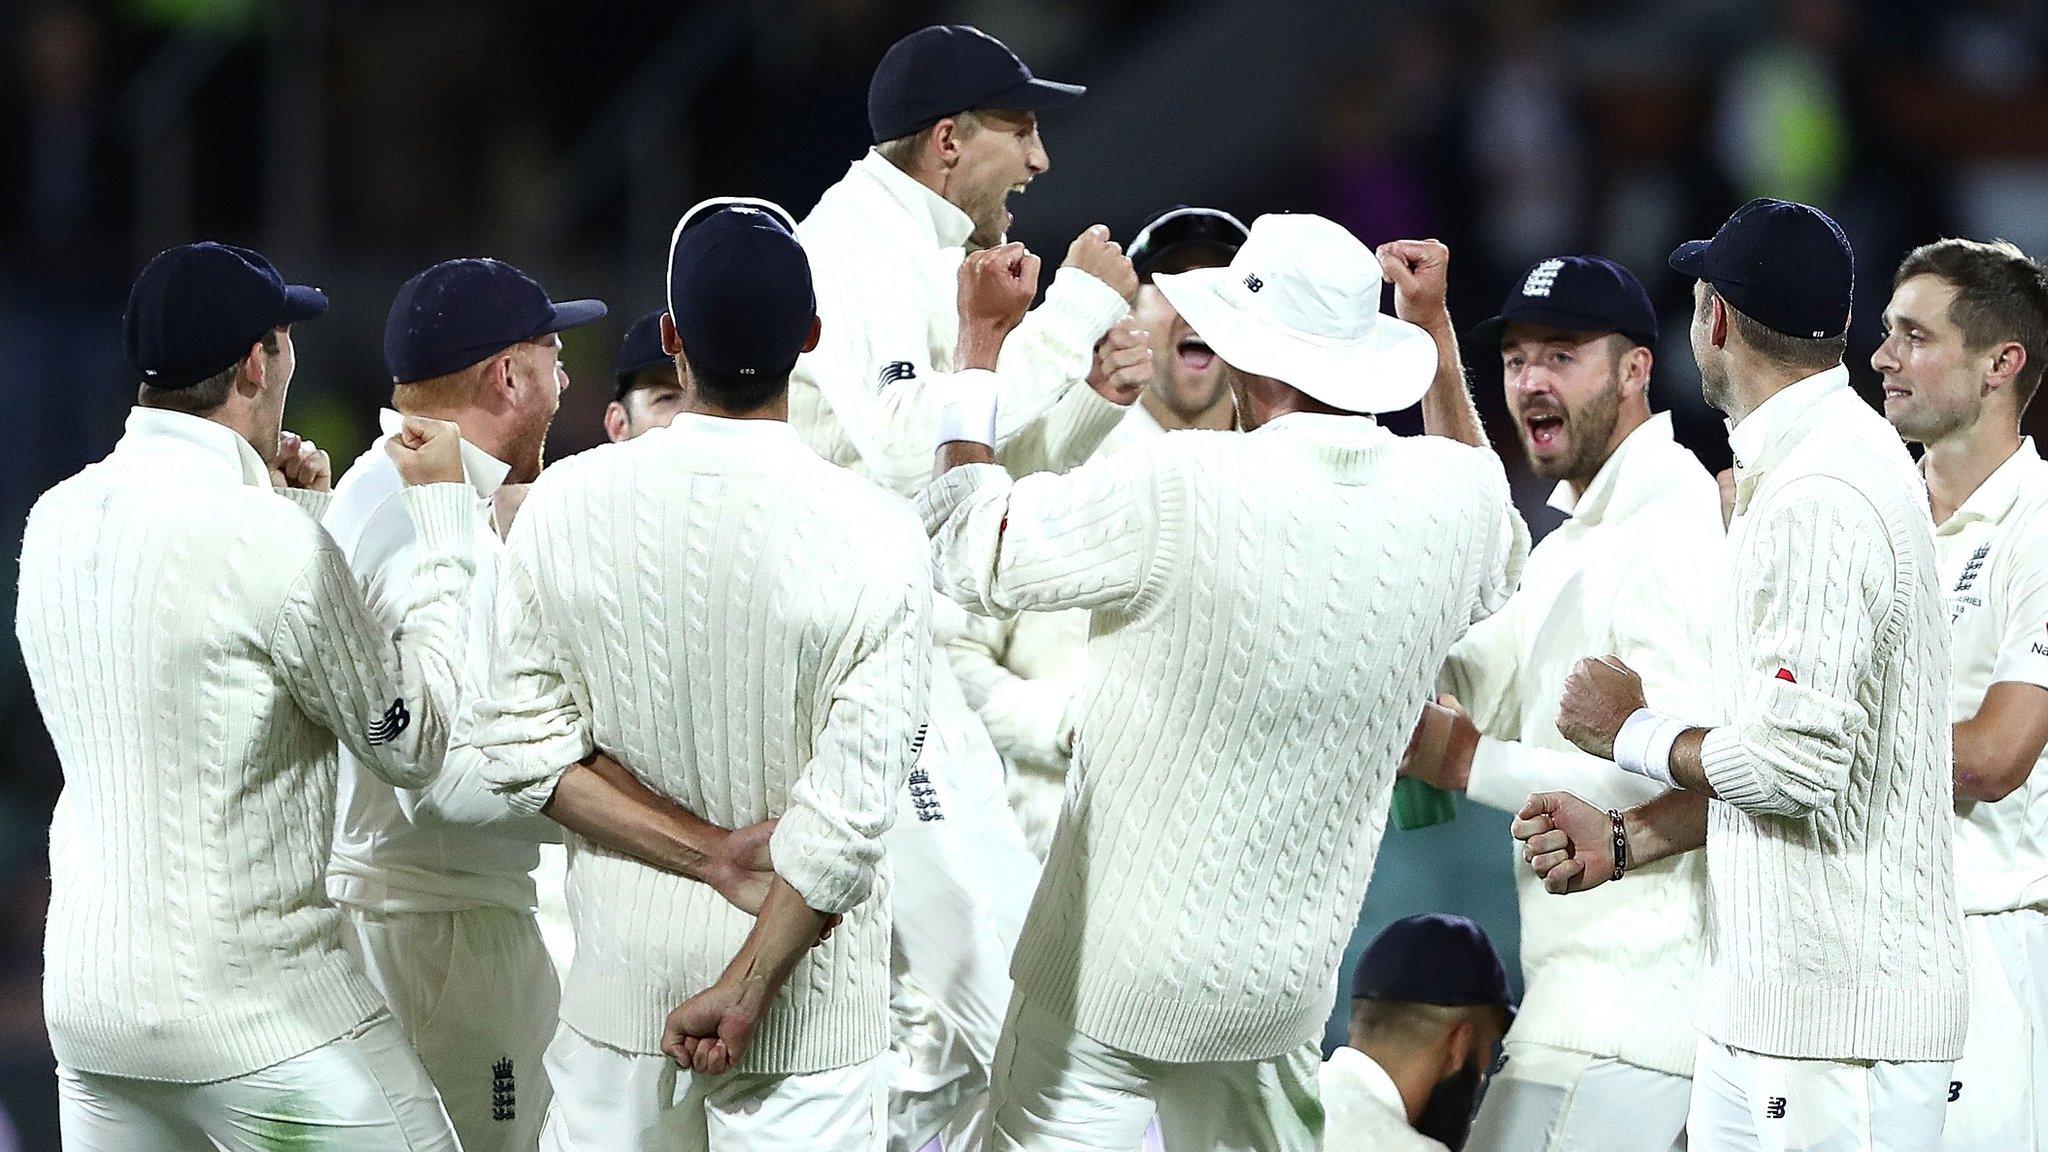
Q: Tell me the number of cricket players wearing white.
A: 11